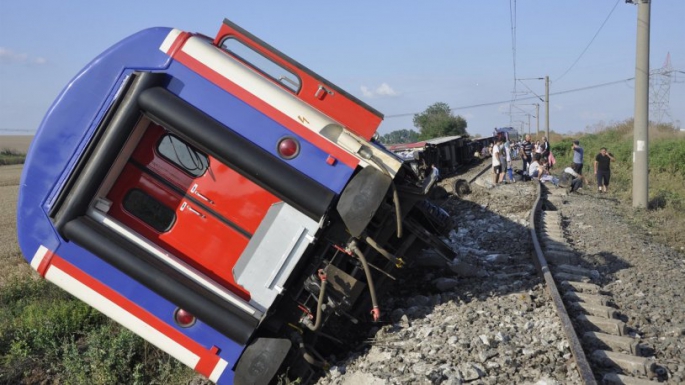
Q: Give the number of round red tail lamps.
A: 2